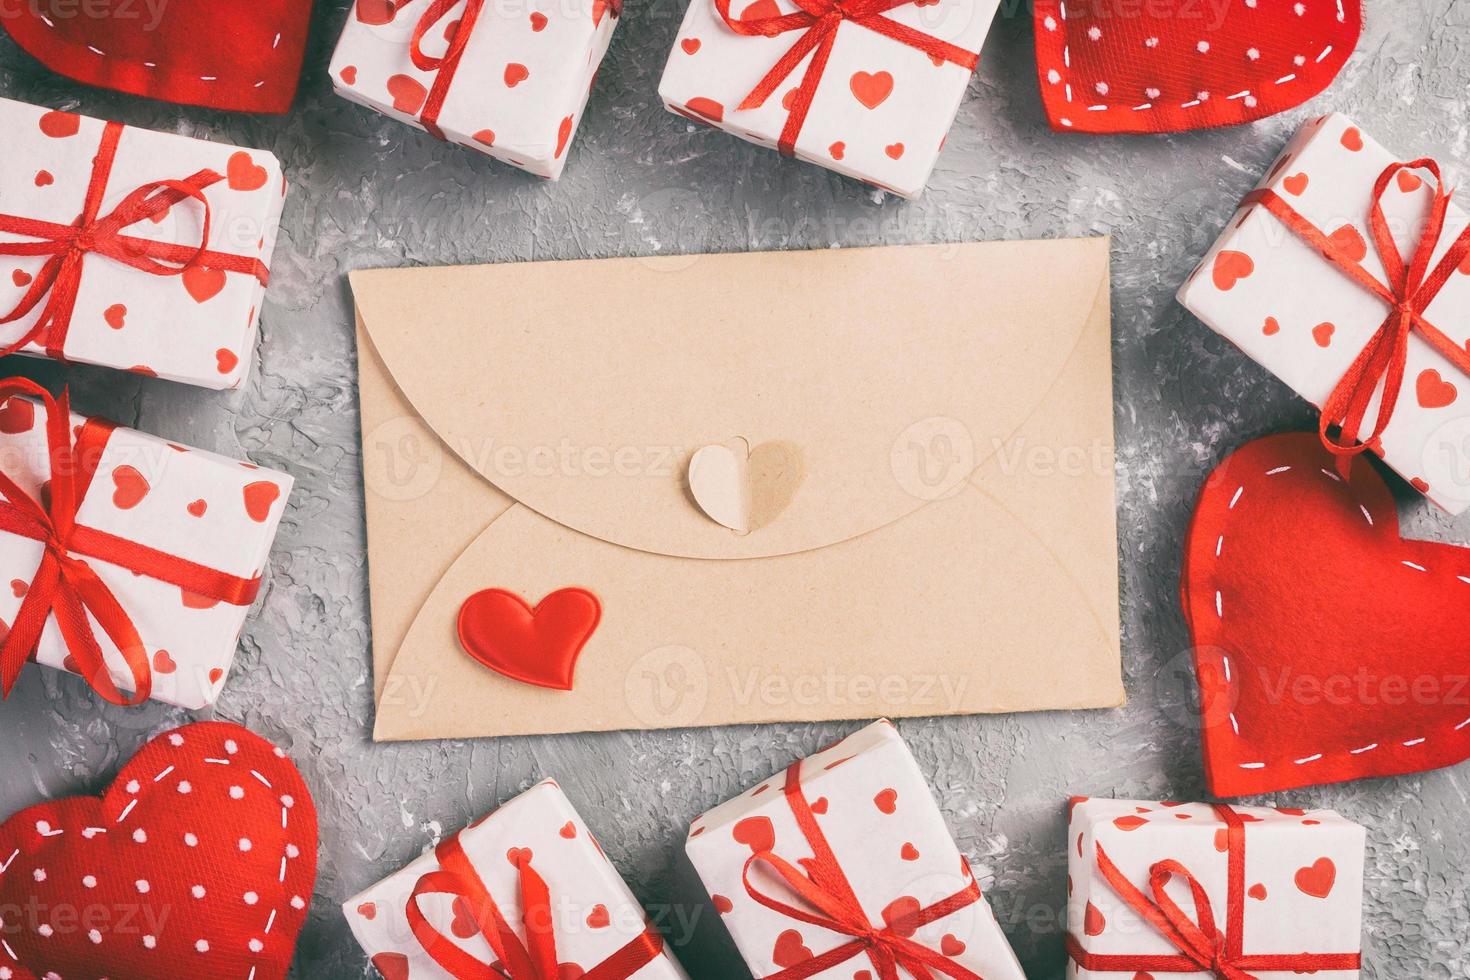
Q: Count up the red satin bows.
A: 8